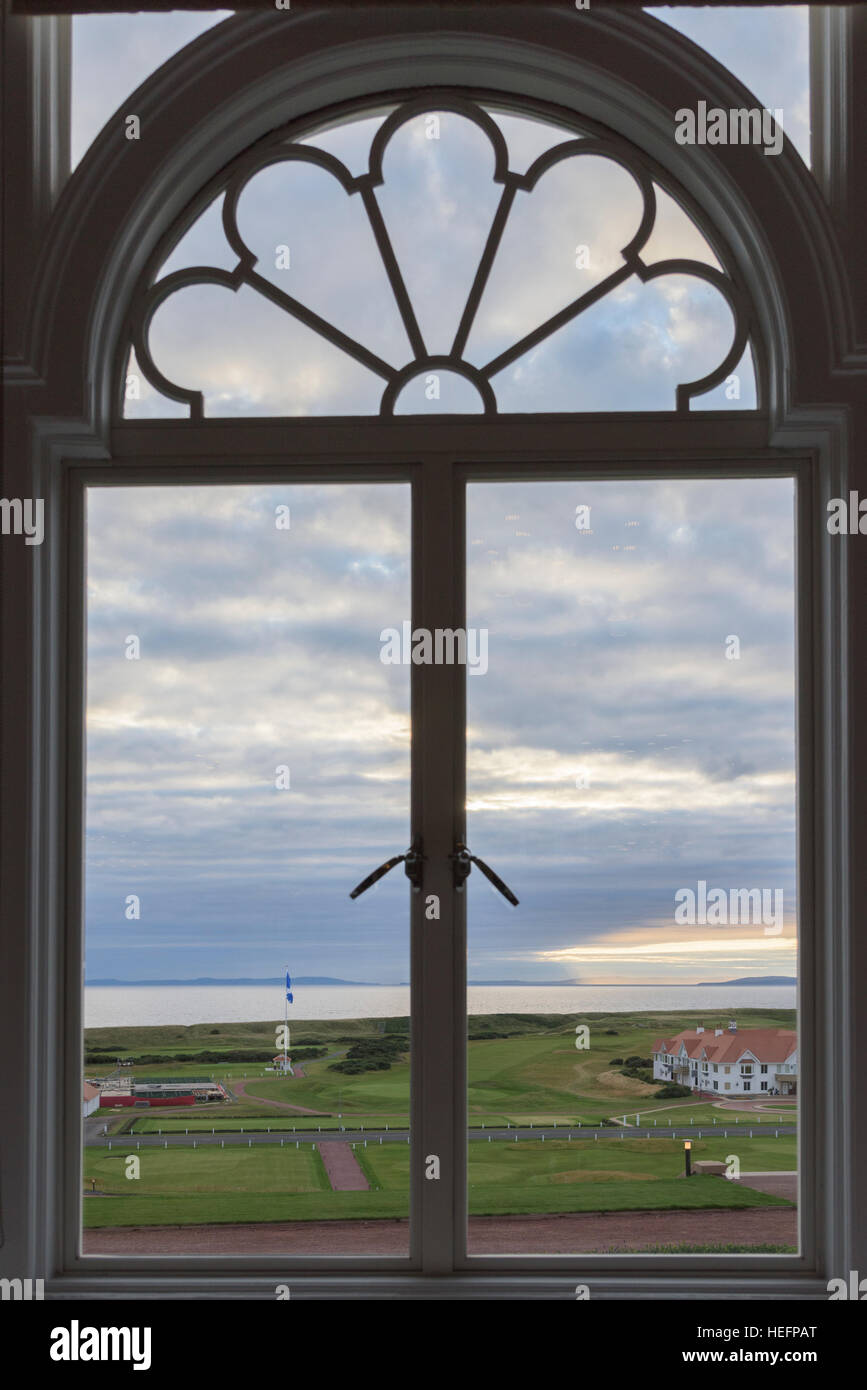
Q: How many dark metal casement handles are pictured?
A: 2